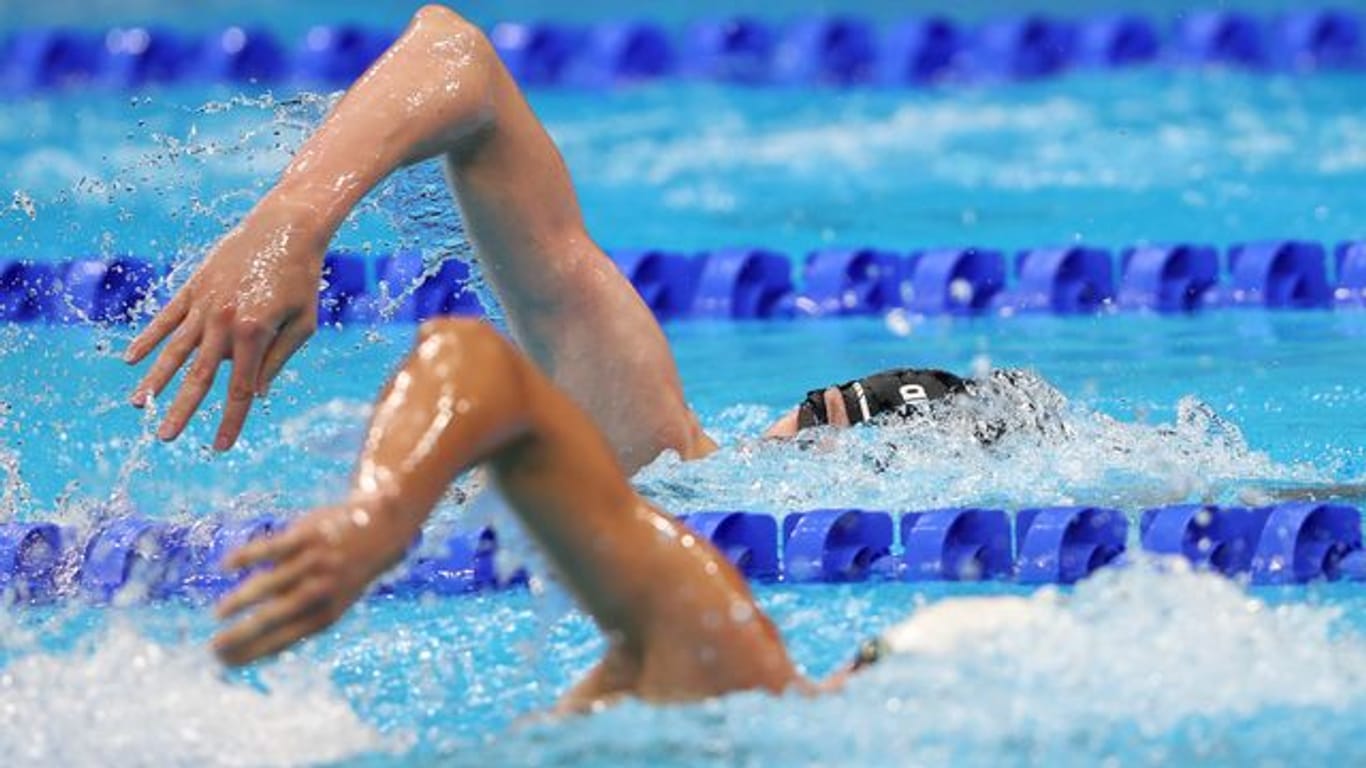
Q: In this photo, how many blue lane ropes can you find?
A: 3